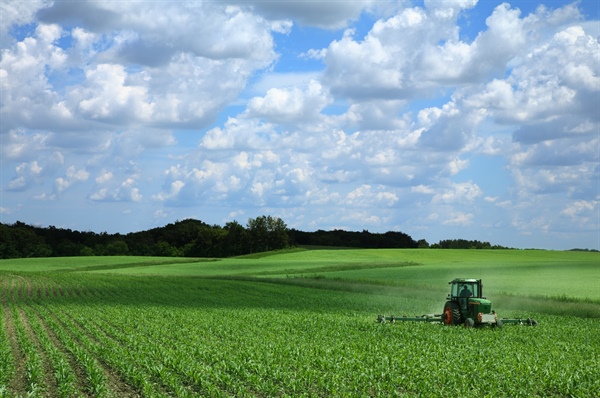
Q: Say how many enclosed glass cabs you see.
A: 1